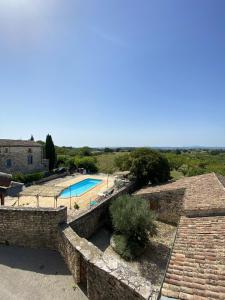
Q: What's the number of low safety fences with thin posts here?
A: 1